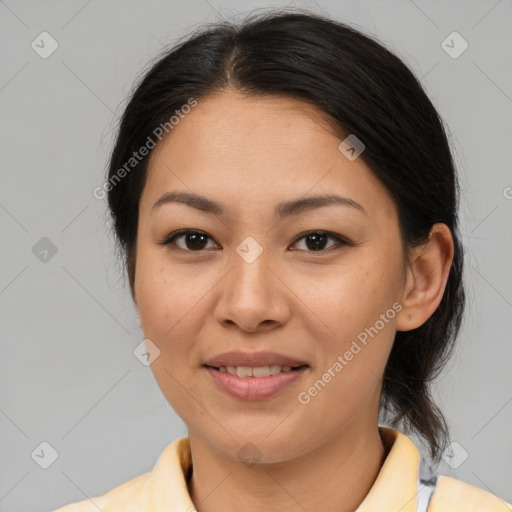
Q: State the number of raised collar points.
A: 2